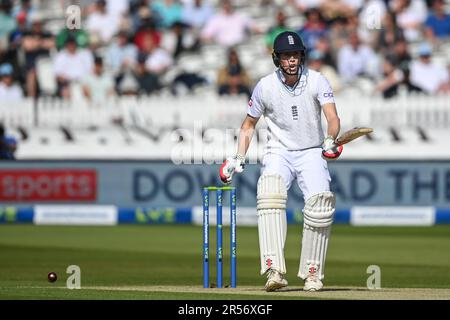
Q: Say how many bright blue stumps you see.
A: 3